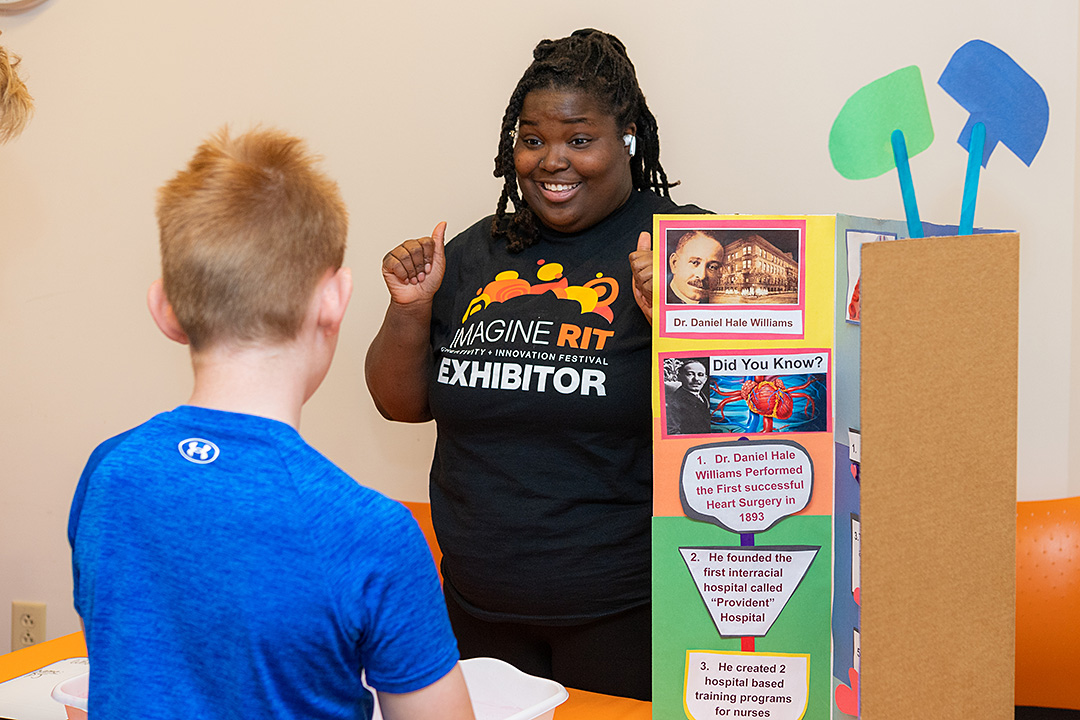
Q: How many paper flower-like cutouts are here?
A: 2